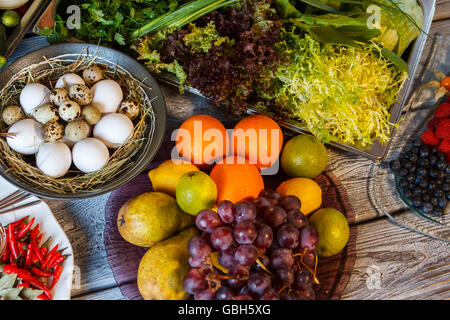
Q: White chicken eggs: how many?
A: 7